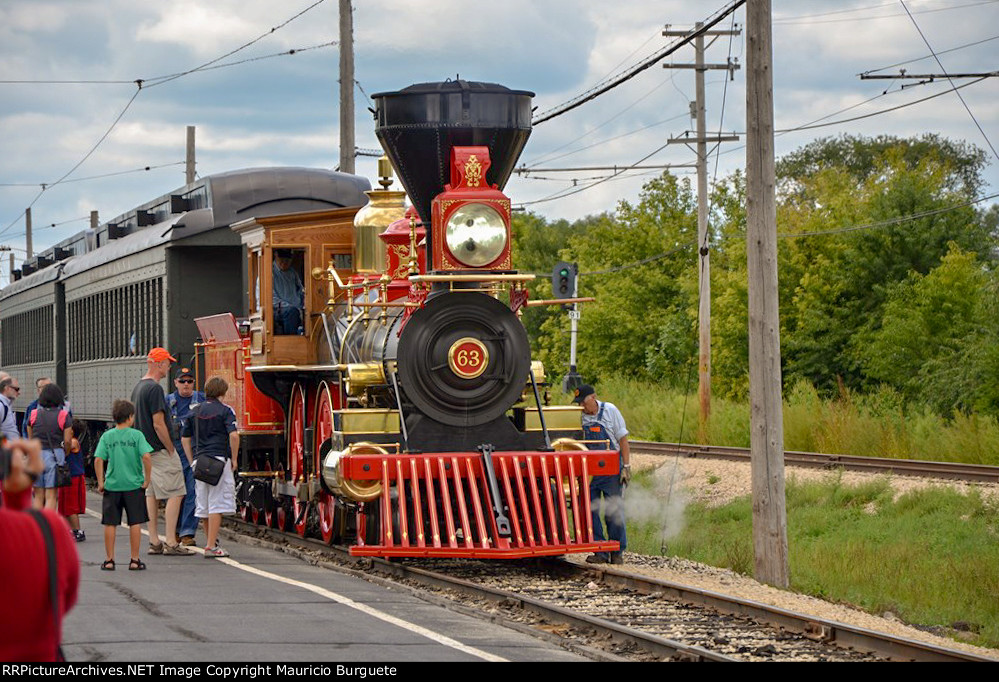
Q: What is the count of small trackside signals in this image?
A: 1